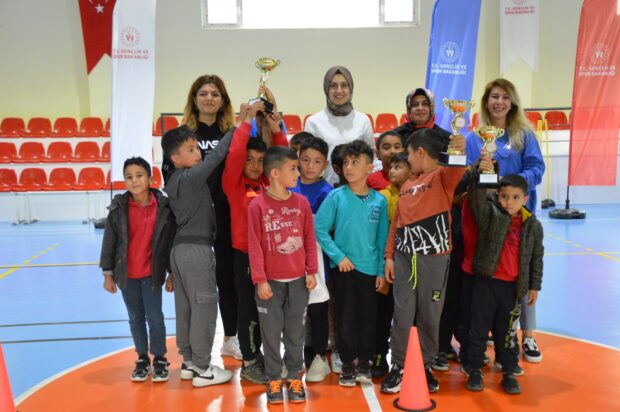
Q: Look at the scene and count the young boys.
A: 12